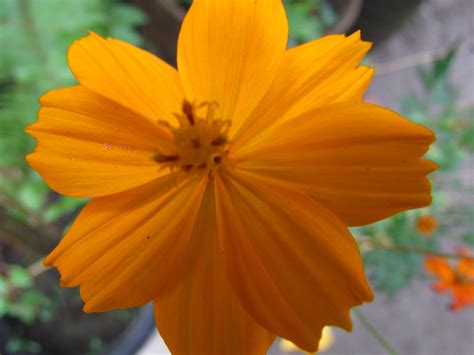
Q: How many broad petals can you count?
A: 8